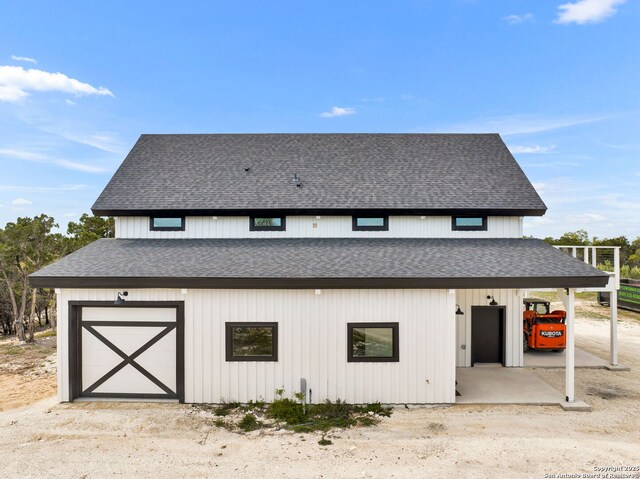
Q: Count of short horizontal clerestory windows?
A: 4